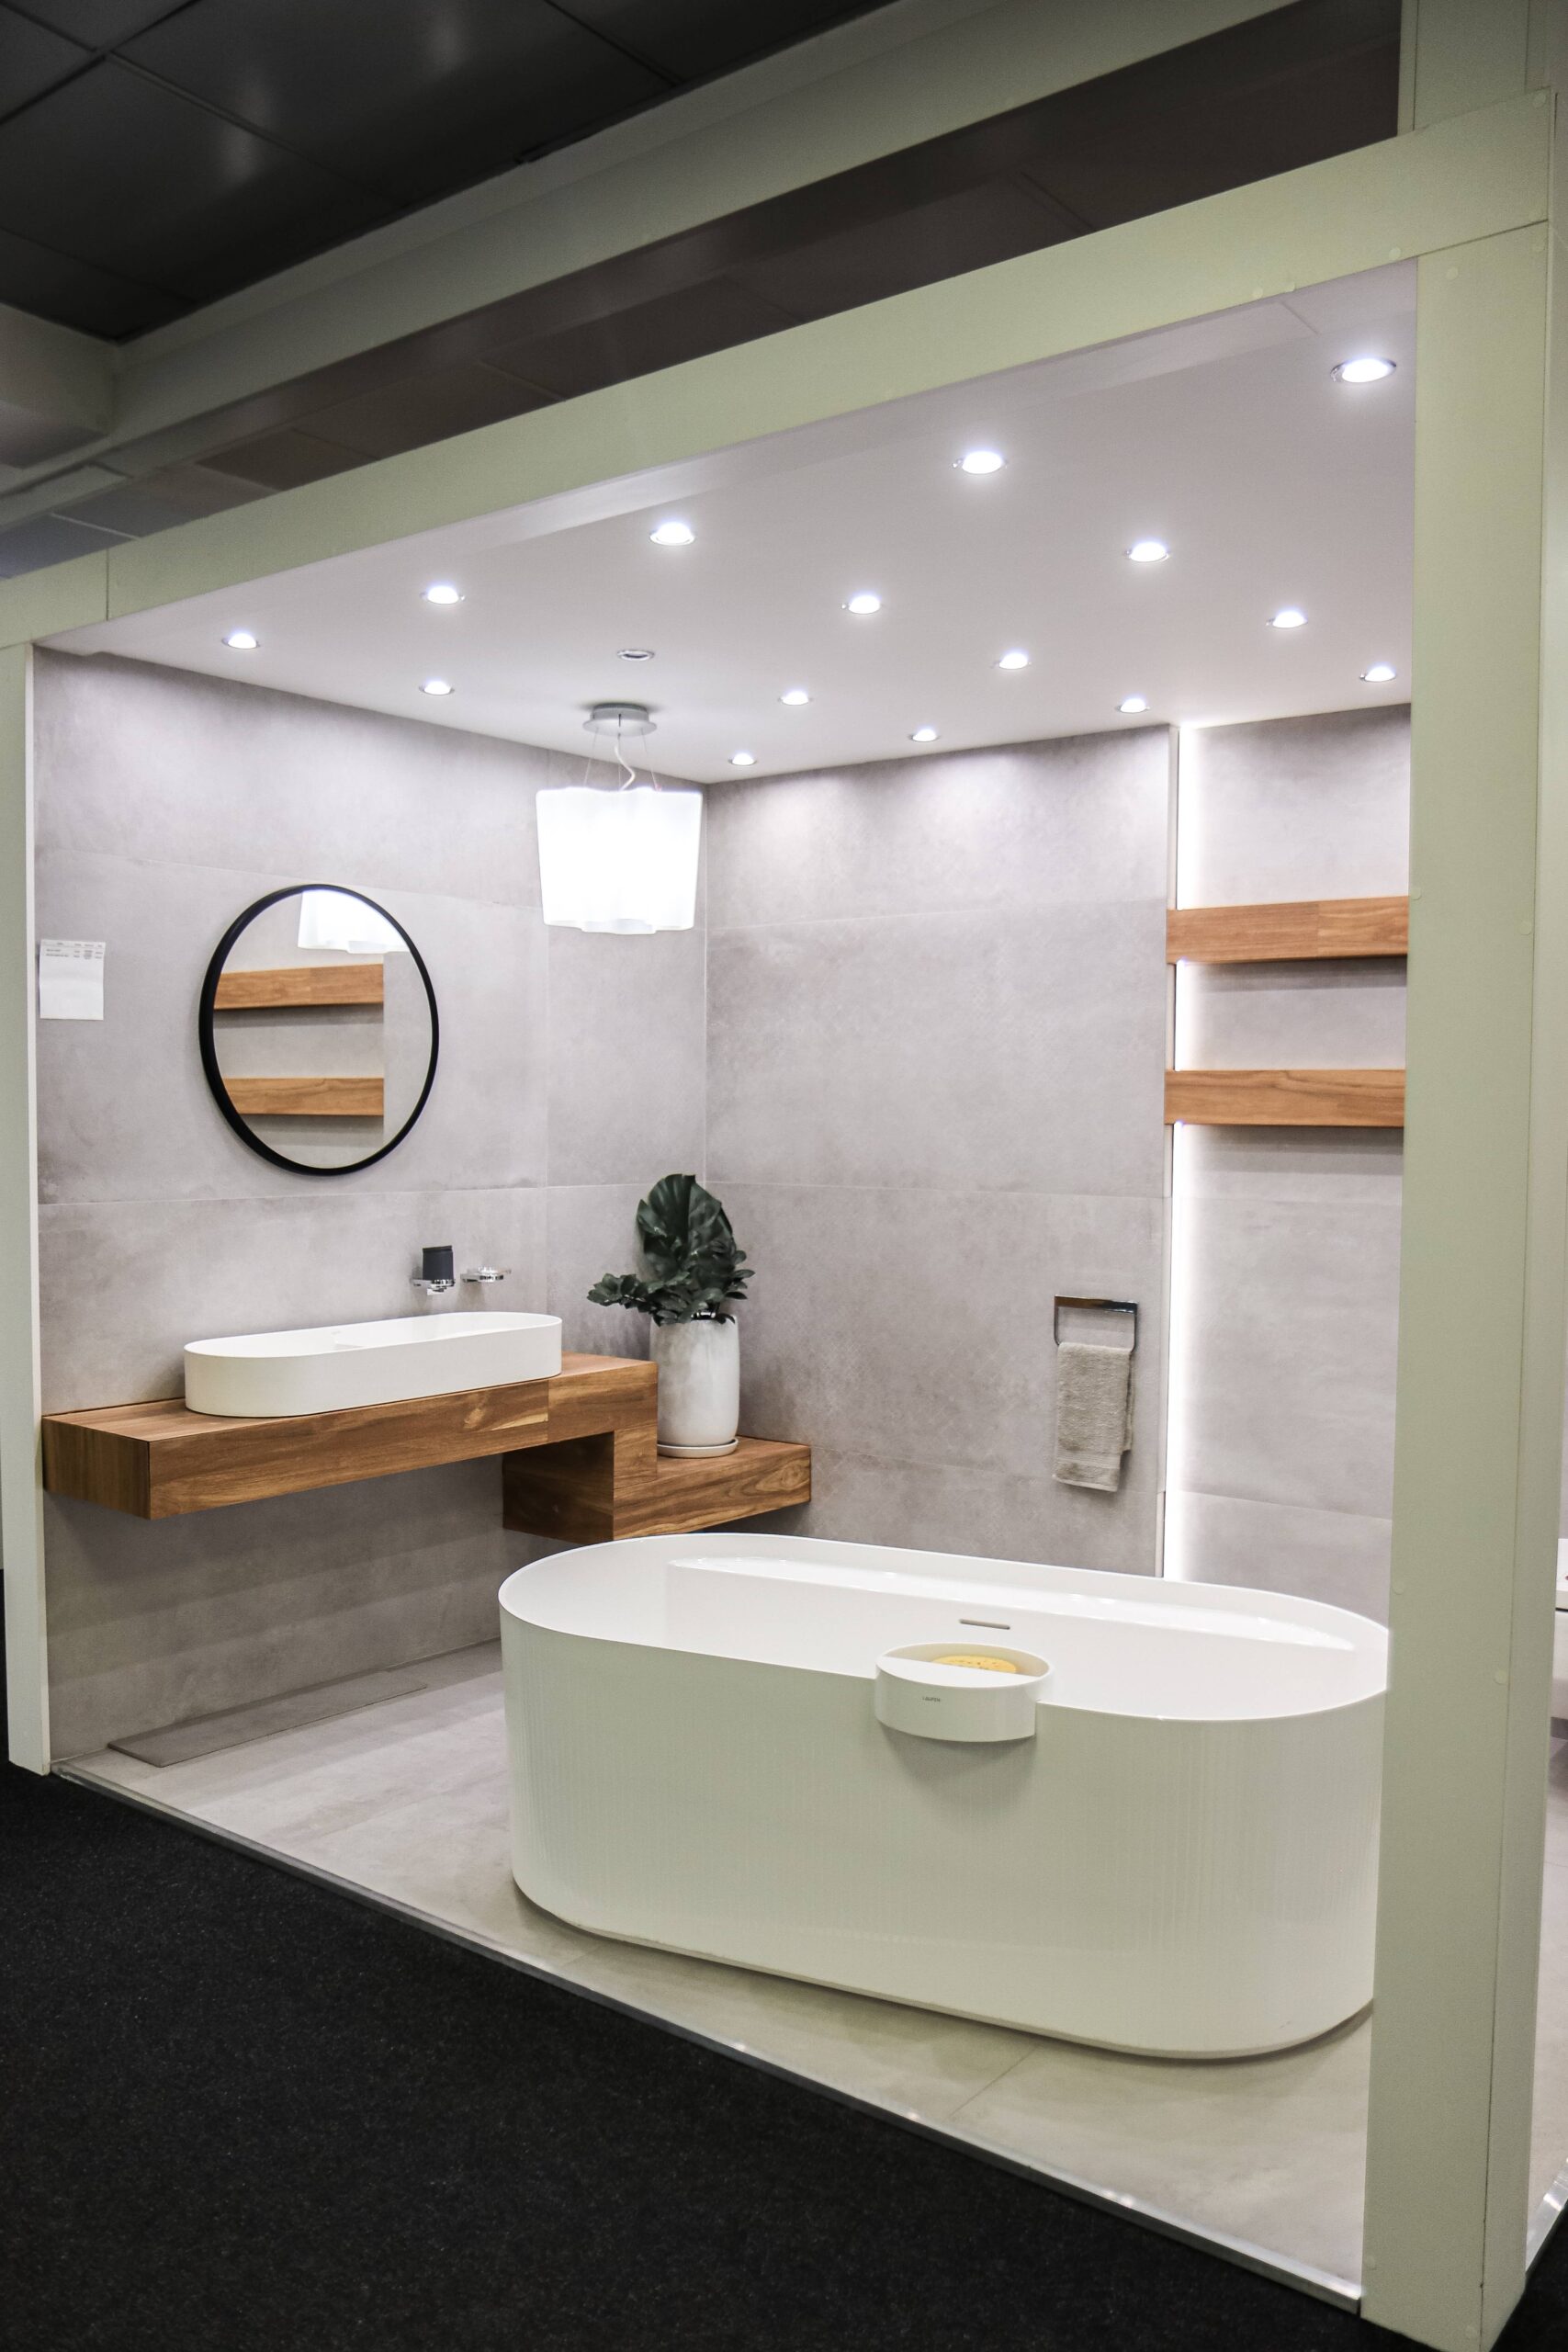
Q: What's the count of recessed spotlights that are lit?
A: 15